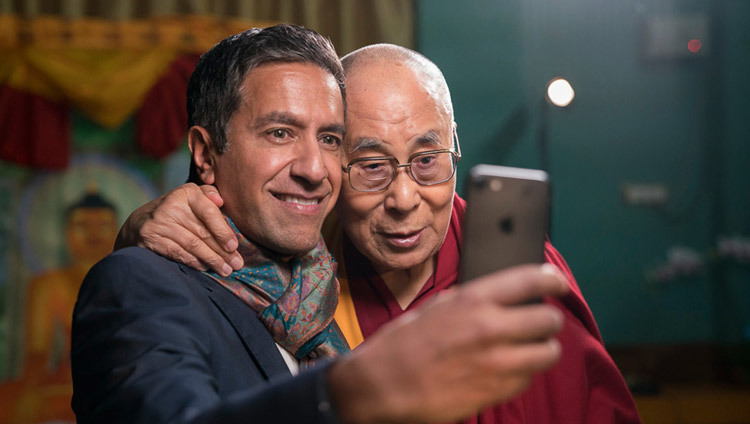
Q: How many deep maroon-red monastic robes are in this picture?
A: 1